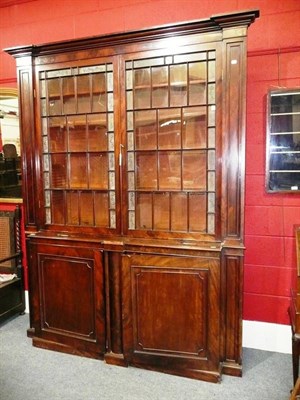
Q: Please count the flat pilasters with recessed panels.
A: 3